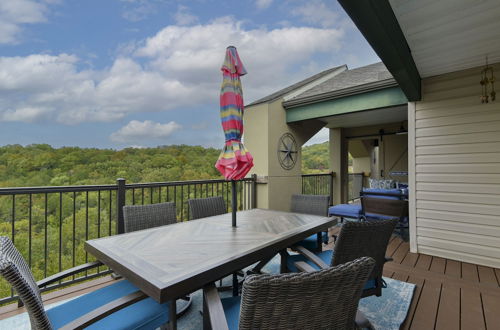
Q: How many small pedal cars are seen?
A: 0